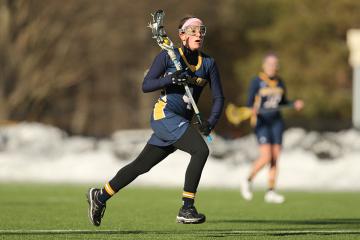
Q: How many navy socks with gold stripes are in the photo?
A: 2